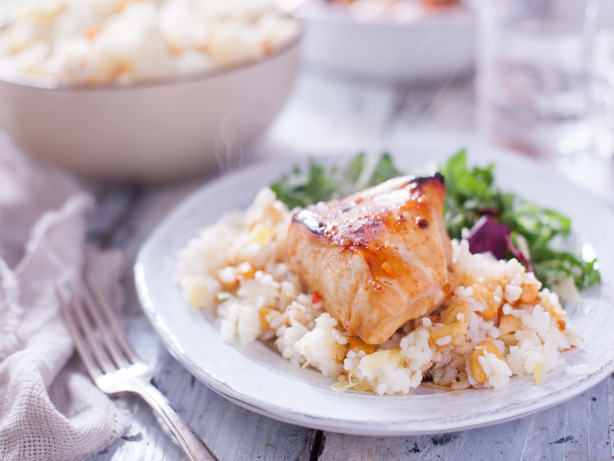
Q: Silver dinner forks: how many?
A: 1